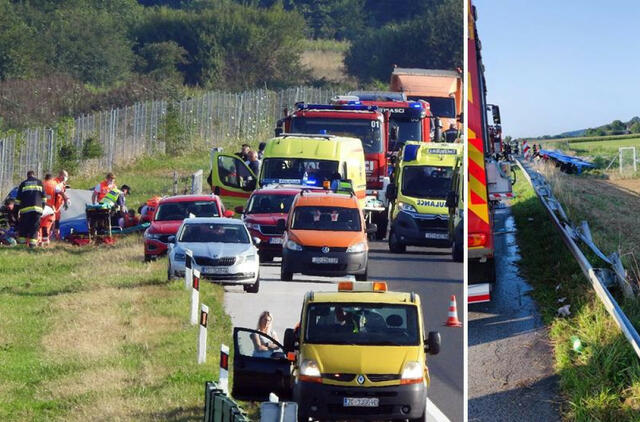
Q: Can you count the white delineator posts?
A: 4